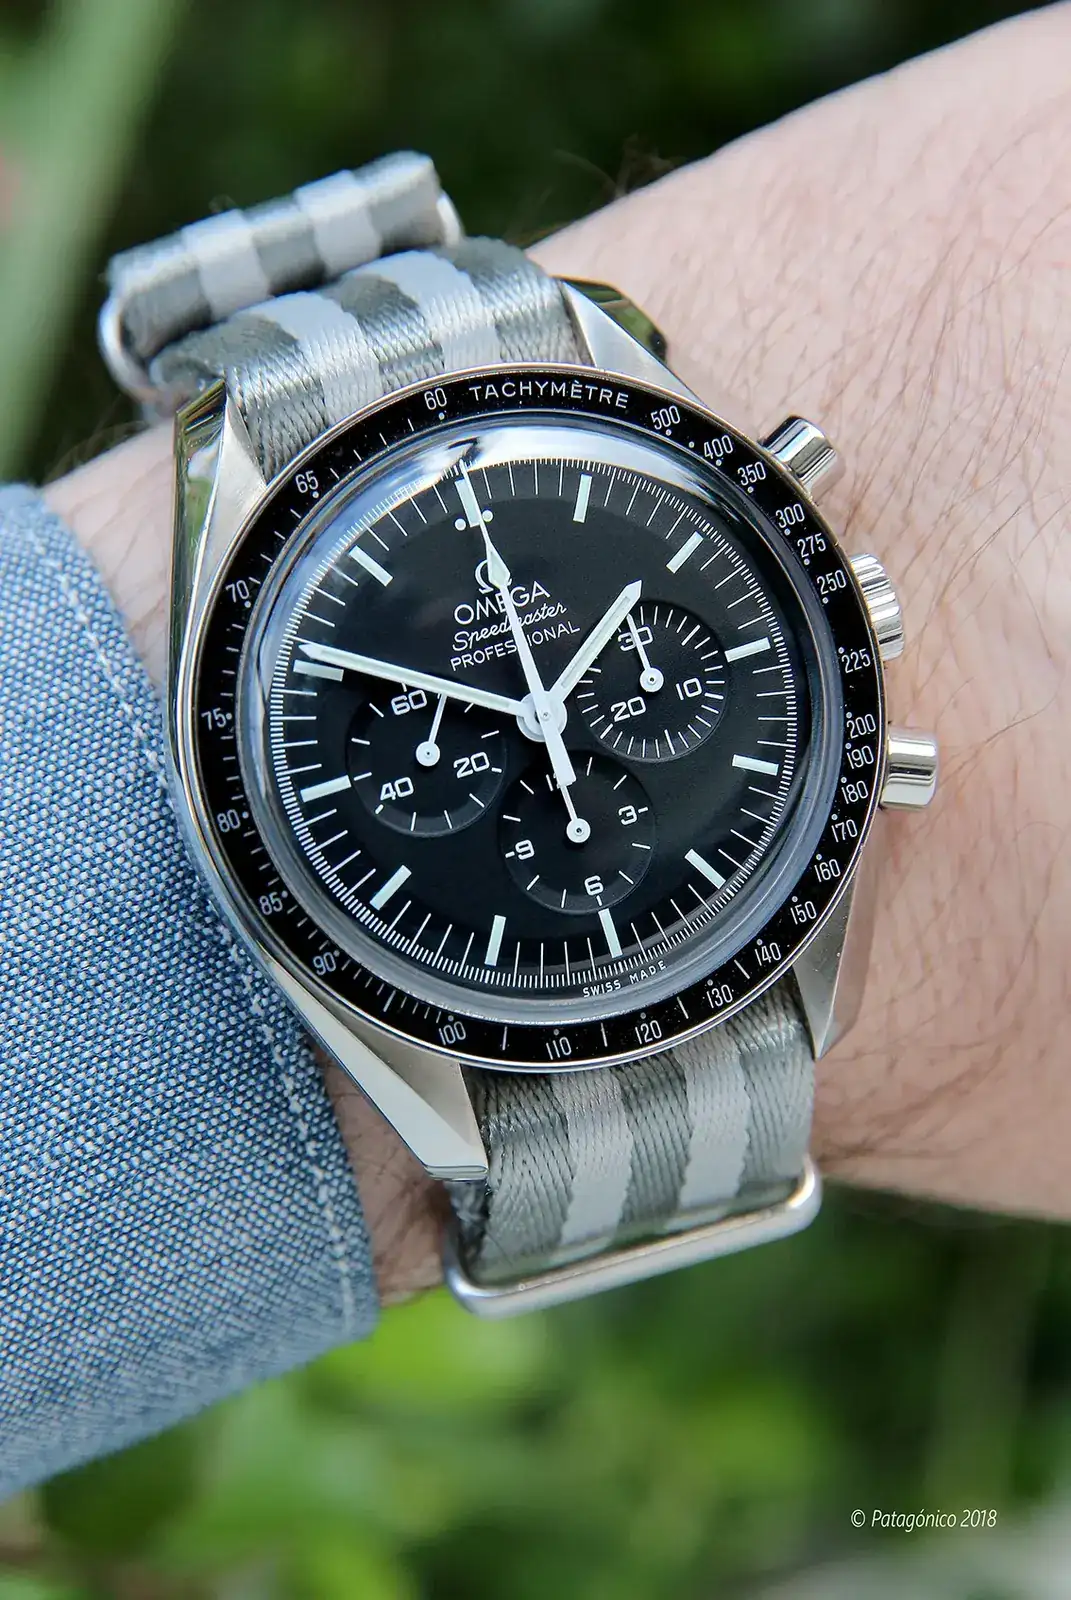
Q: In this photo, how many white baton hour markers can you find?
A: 12